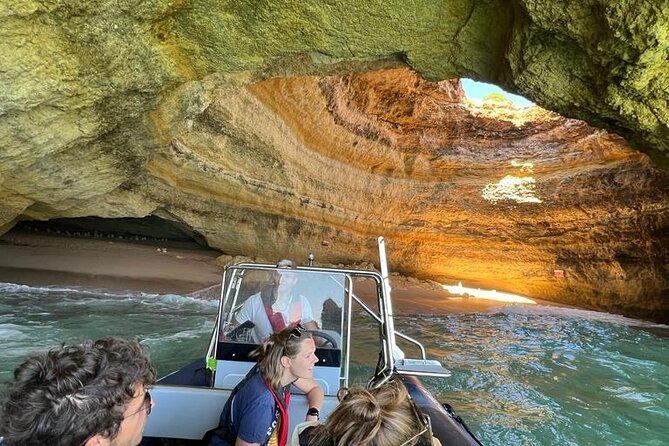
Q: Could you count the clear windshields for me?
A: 1